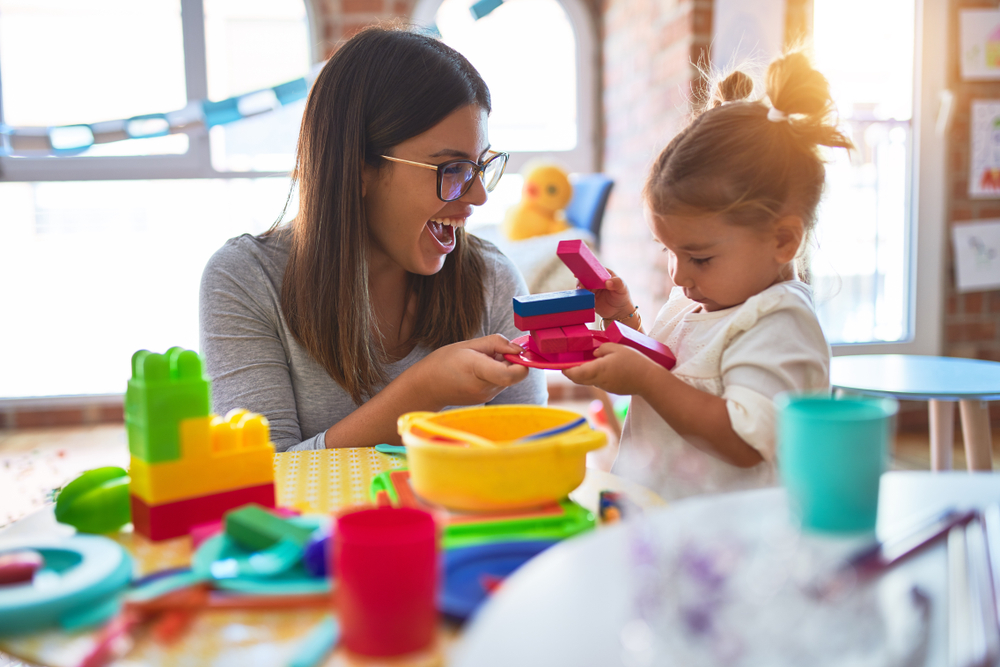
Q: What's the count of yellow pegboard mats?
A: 1